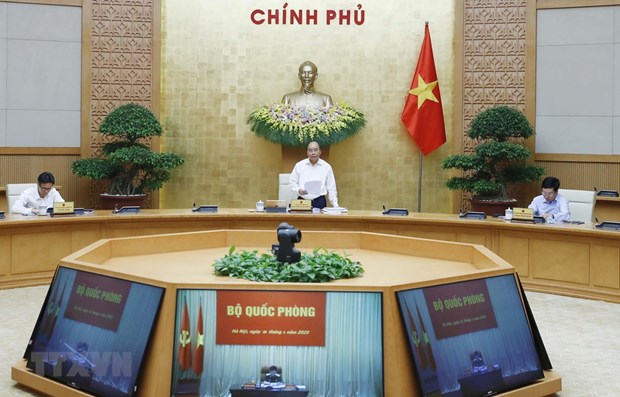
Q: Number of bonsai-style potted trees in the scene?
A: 2